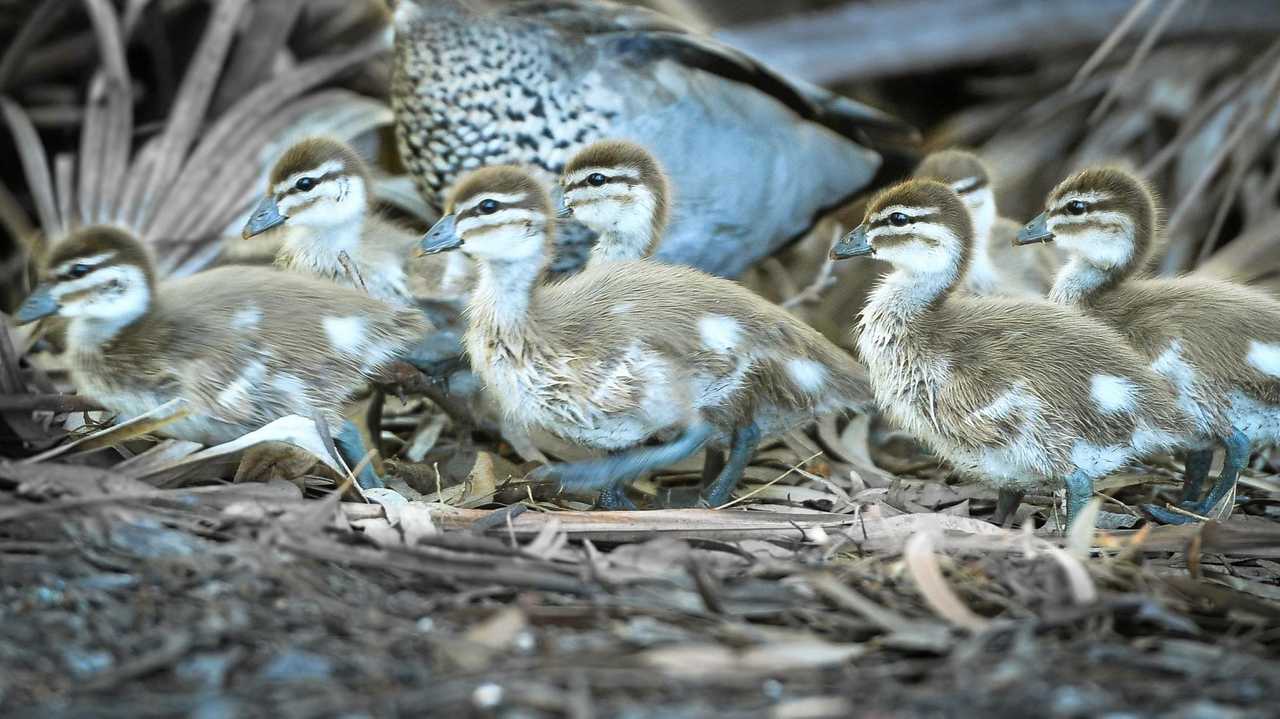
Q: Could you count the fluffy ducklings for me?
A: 7